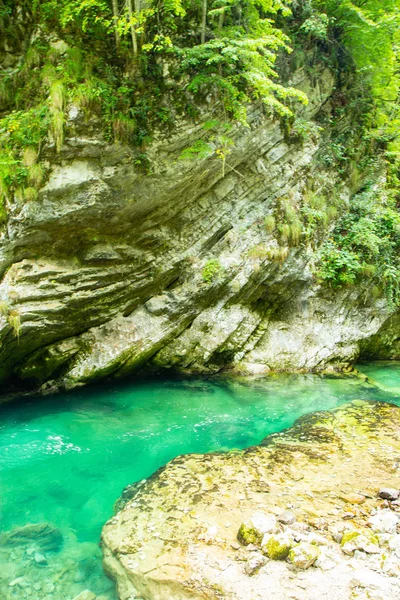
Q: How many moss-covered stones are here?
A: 4